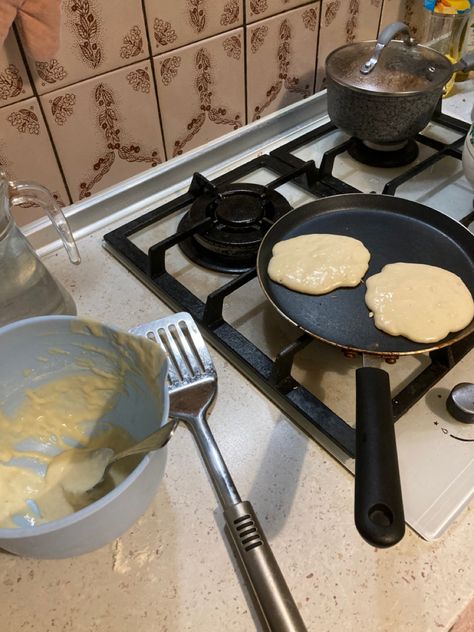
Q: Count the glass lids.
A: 1